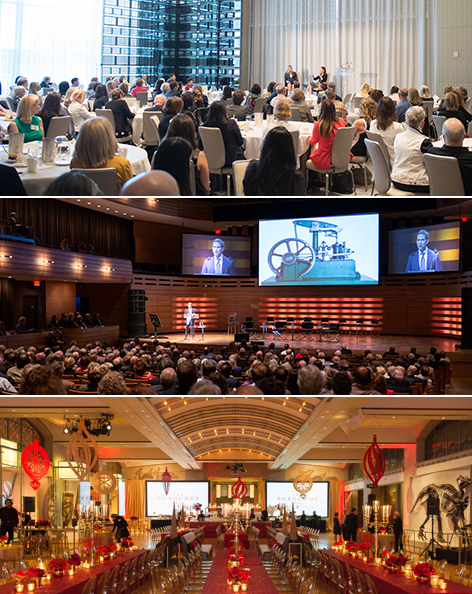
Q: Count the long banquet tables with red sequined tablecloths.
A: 3